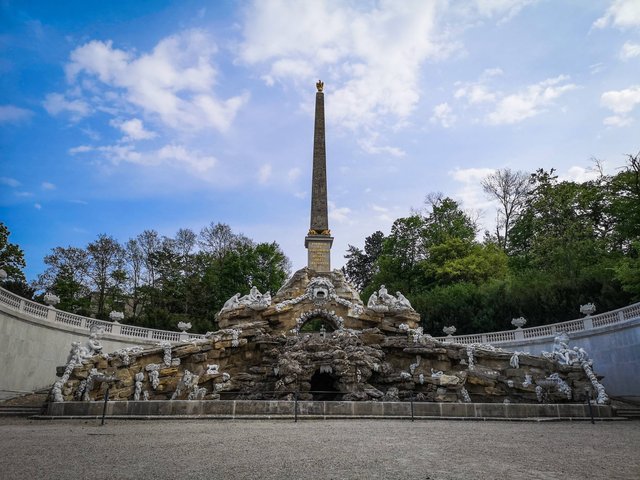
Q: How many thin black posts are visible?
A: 4